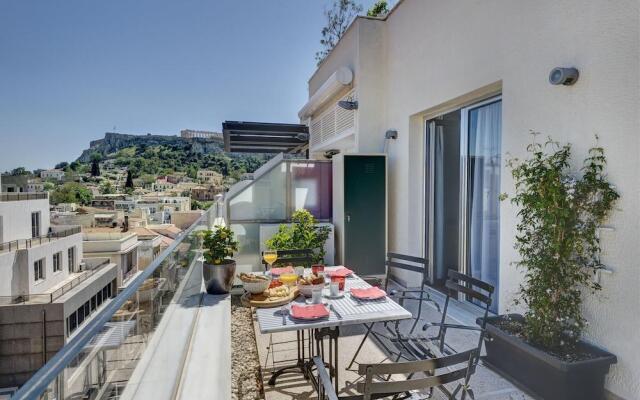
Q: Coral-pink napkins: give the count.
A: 4